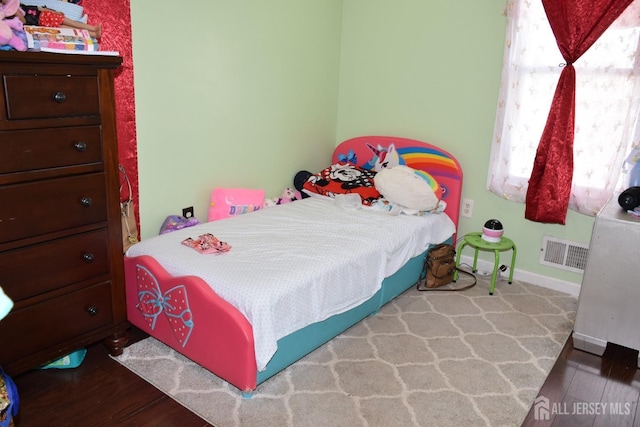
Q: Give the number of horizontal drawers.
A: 5